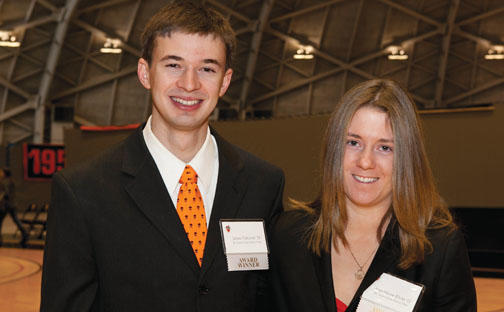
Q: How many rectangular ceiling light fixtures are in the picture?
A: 5